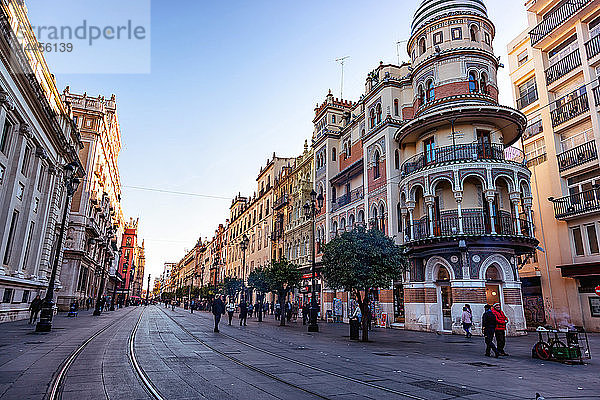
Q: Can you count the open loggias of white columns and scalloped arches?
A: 1